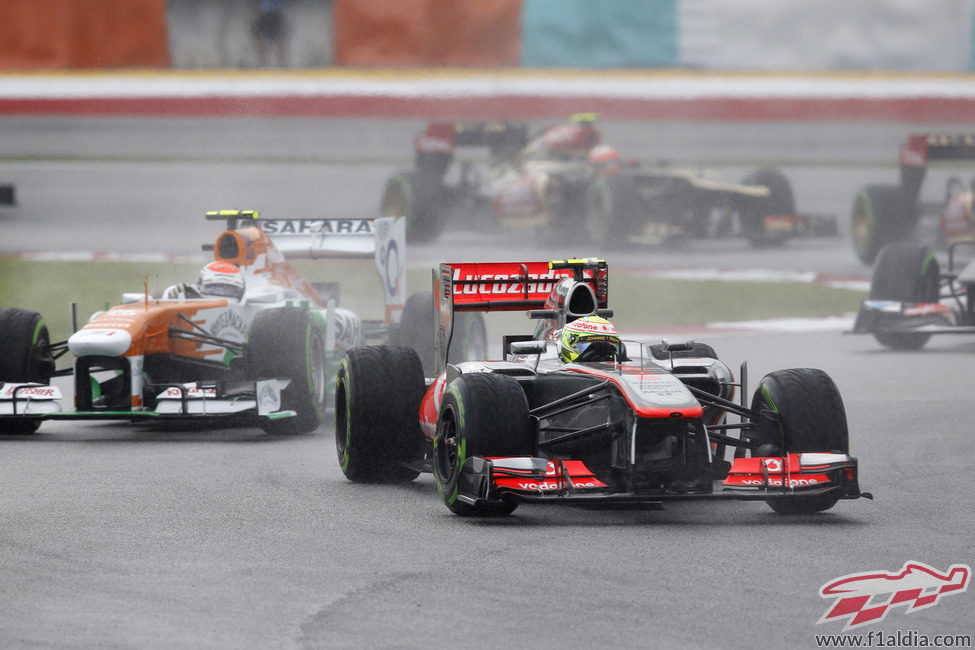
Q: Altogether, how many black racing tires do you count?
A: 12